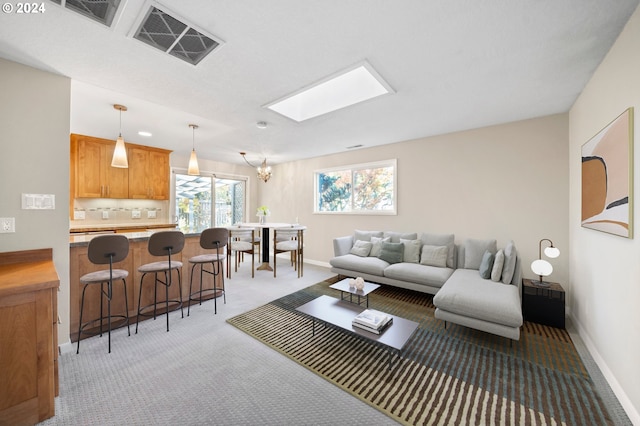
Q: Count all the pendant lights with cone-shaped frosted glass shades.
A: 2